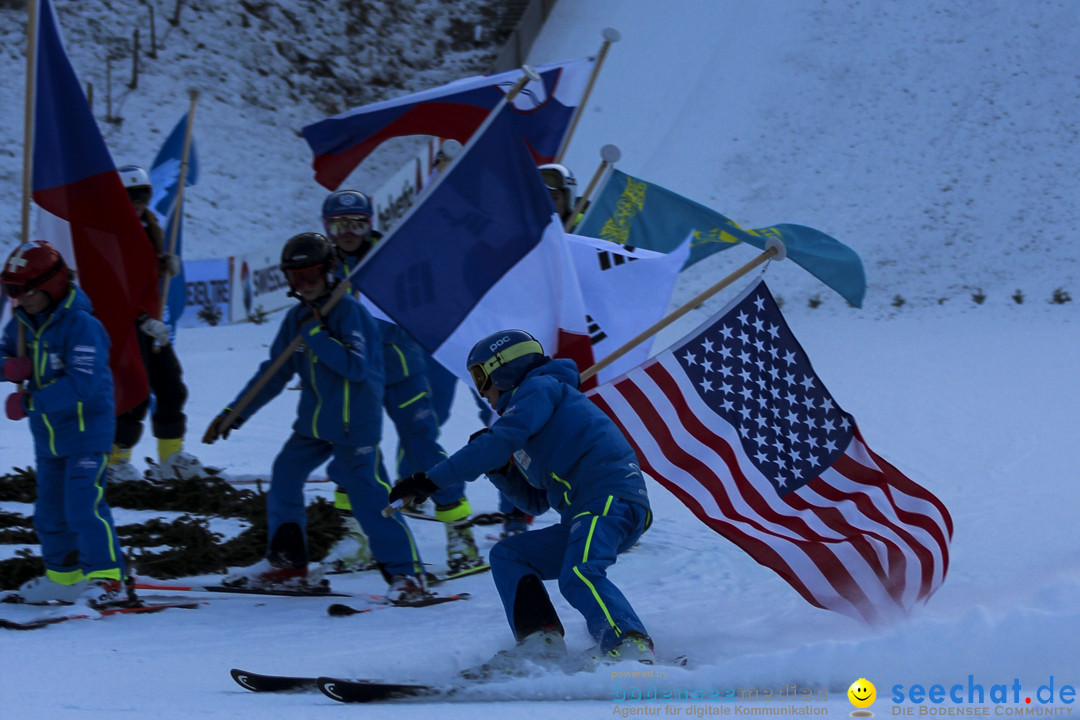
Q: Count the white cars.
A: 0